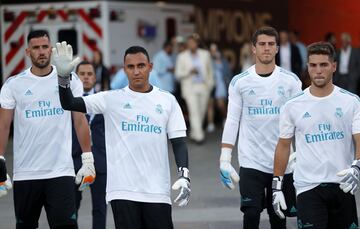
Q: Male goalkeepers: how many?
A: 4